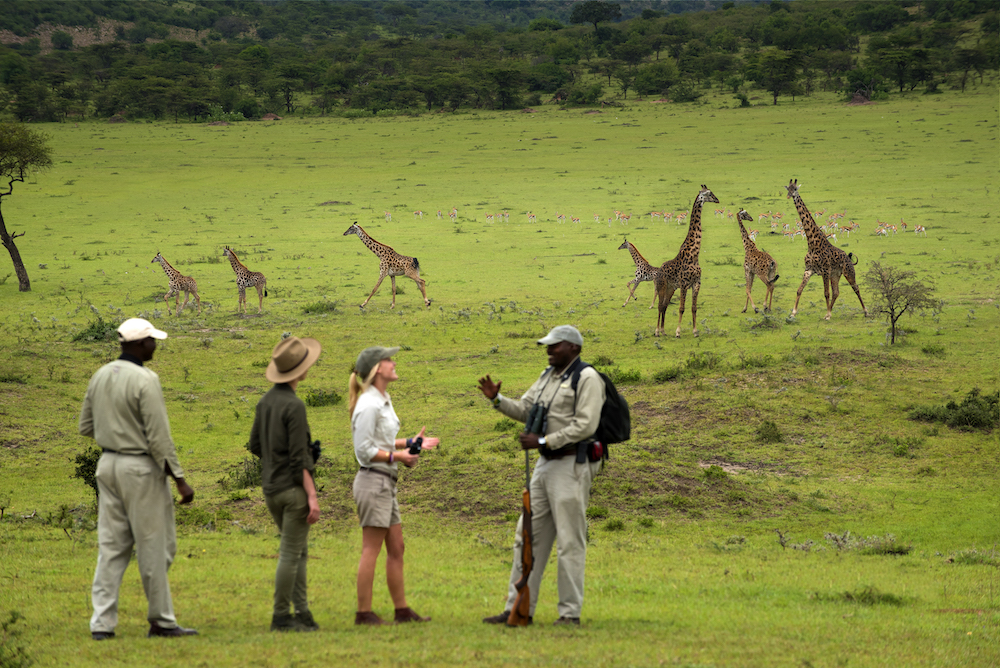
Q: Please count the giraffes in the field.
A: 7